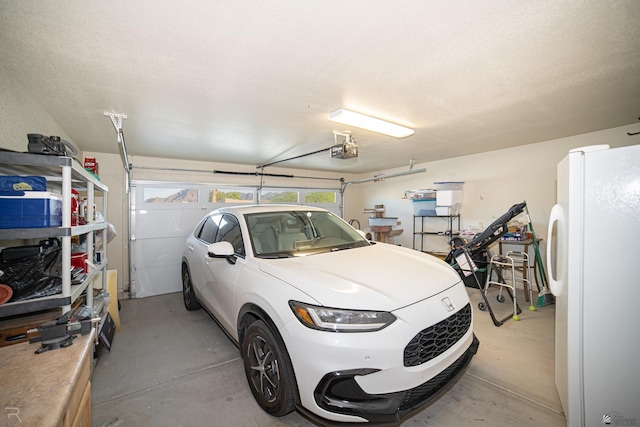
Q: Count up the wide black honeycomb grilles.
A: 1